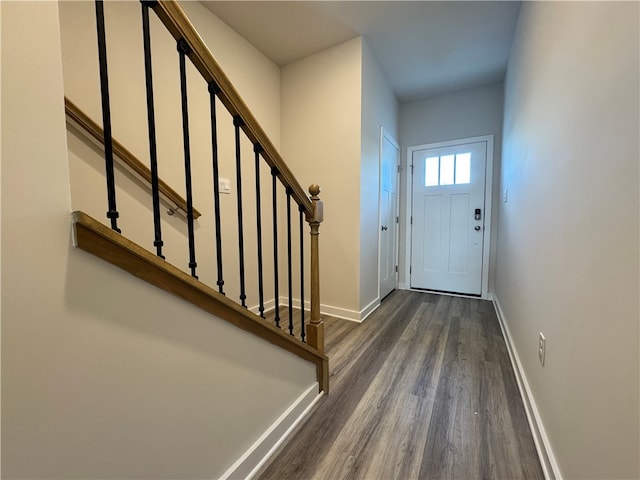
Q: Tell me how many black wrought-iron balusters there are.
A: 9